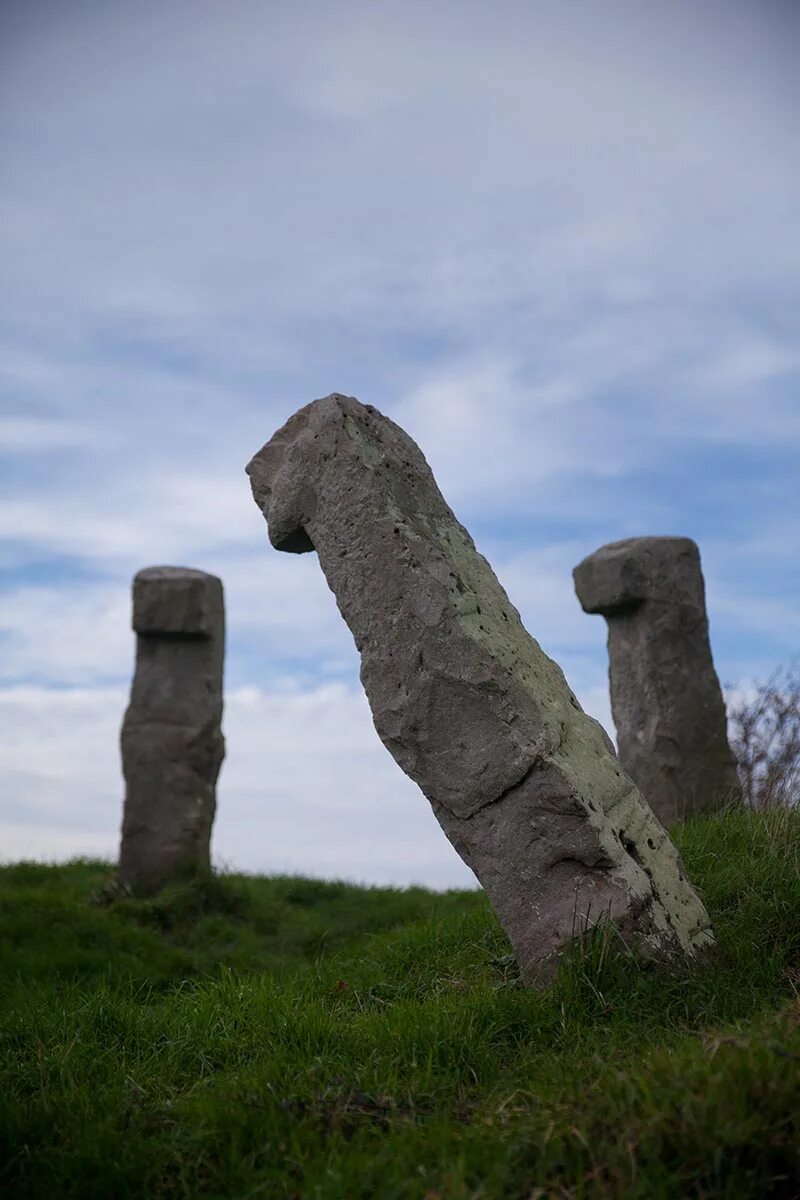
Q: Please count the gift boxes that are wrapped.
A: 0